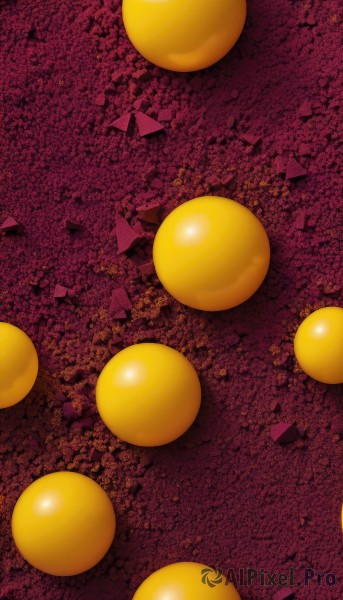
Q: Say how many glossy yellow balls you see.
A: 7